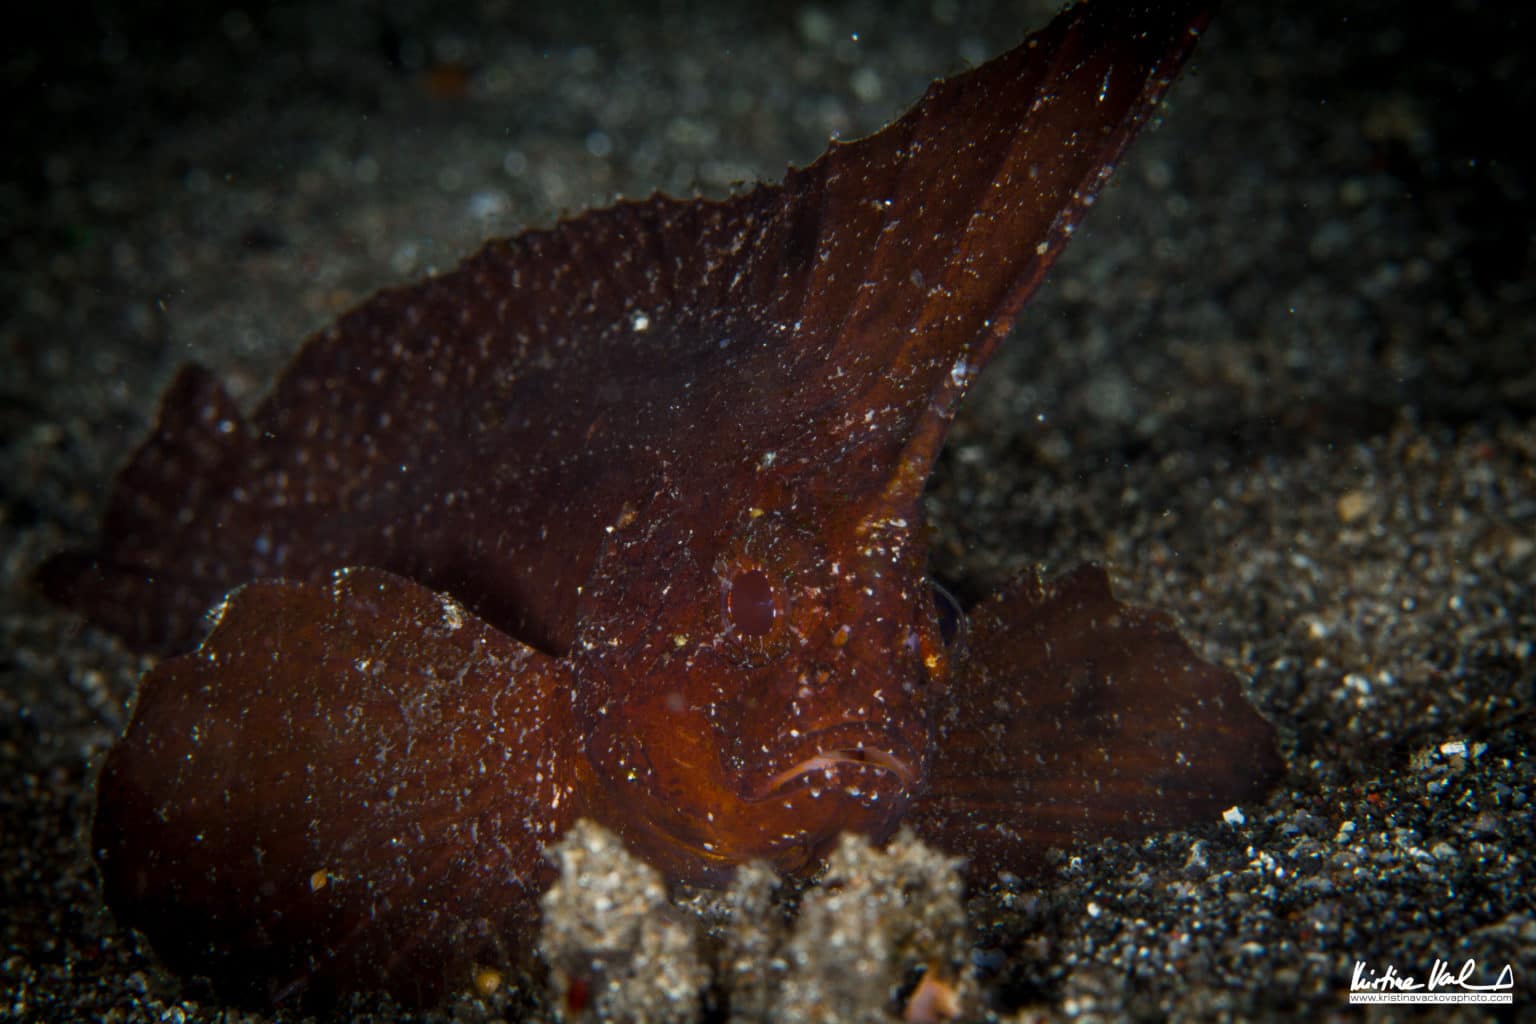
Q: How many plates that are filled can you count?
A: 0